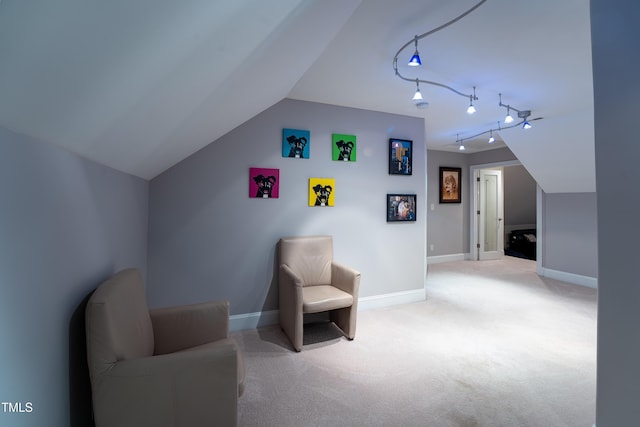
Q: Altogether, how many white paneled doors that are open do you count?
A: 1